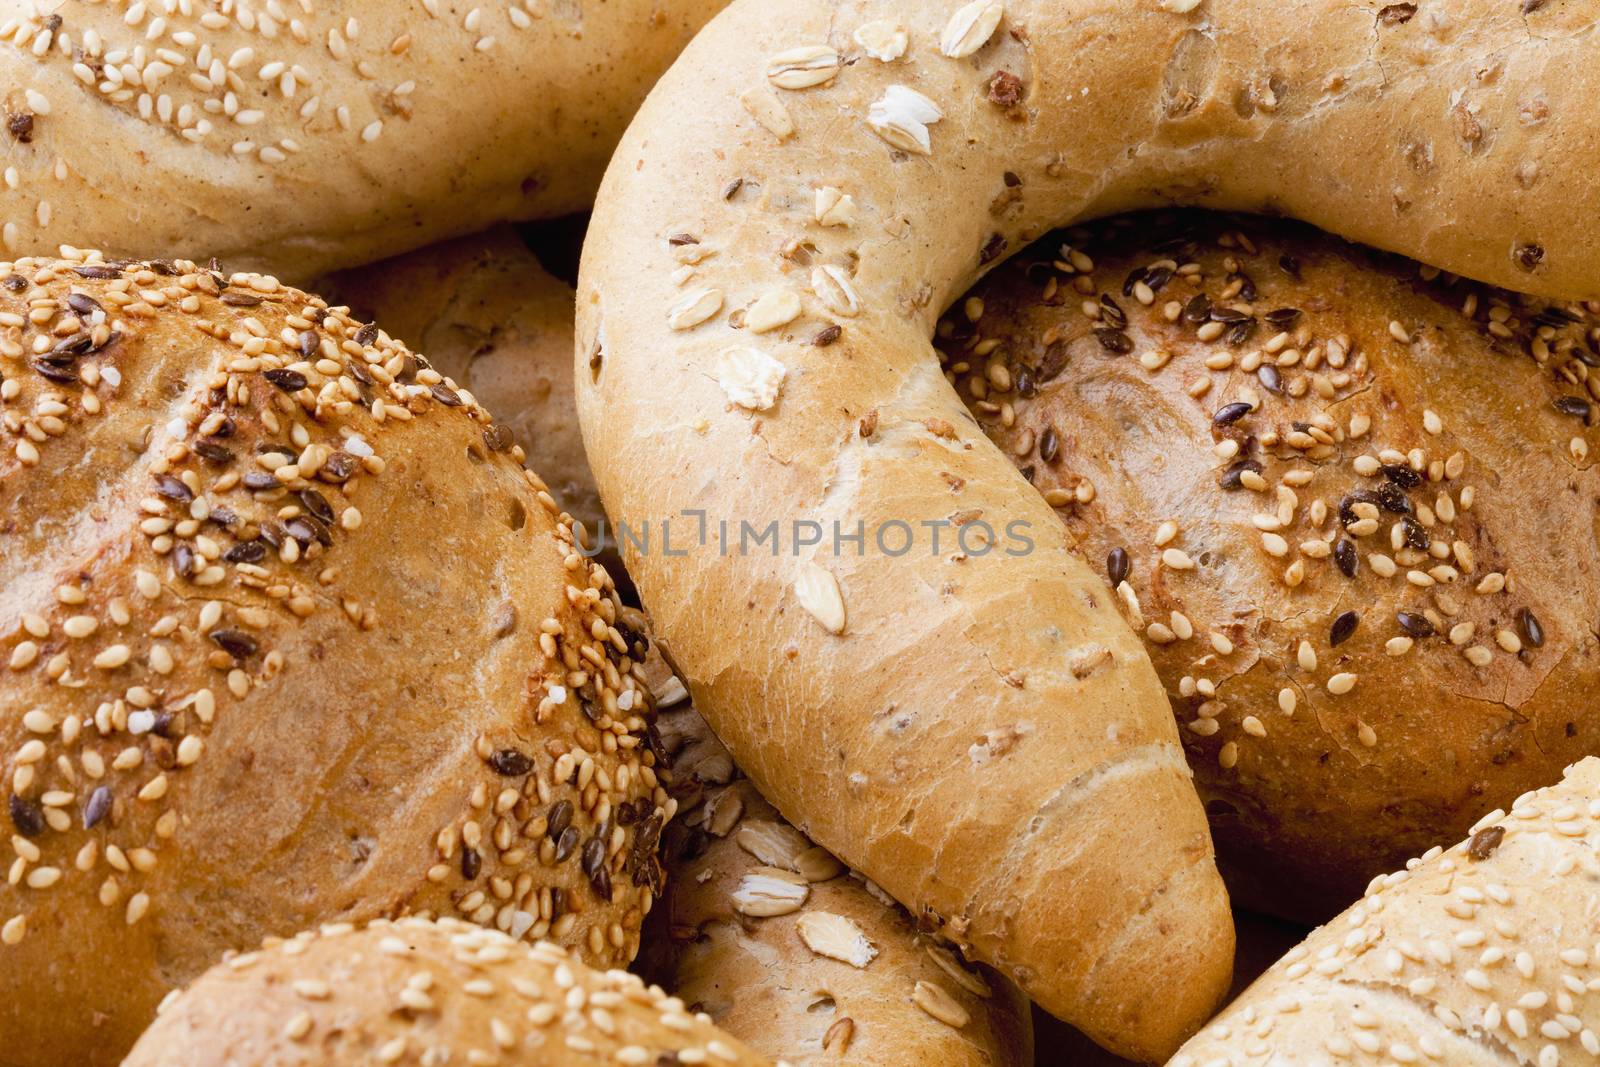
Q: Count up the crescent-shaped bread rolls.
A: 1